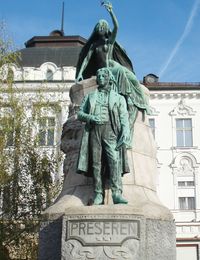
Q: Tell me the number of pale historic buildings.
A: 2